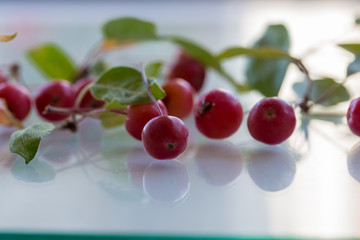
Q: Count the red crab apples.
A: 11